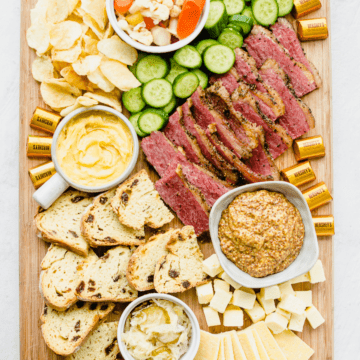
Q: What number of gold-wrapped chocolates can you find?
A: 9